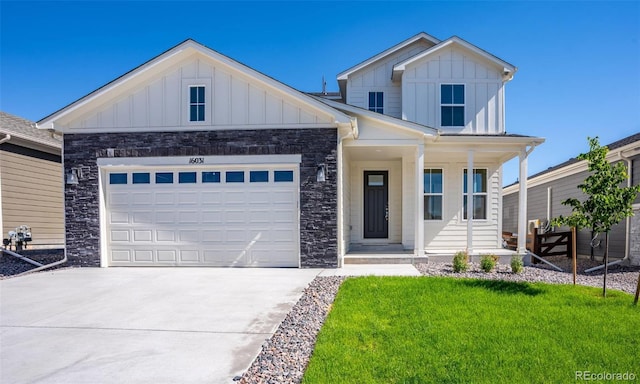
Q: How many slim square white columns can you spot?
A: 3